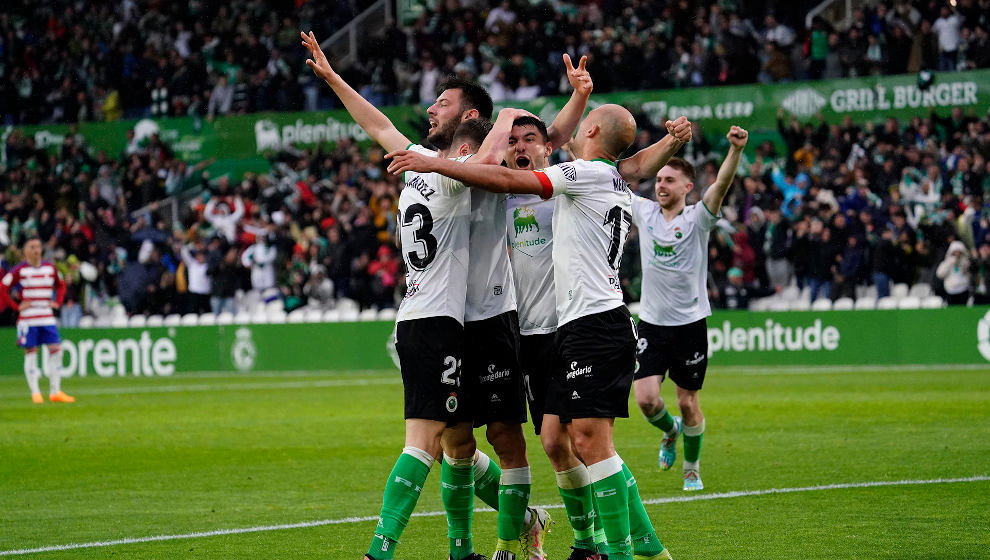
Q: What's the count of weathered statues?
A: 0